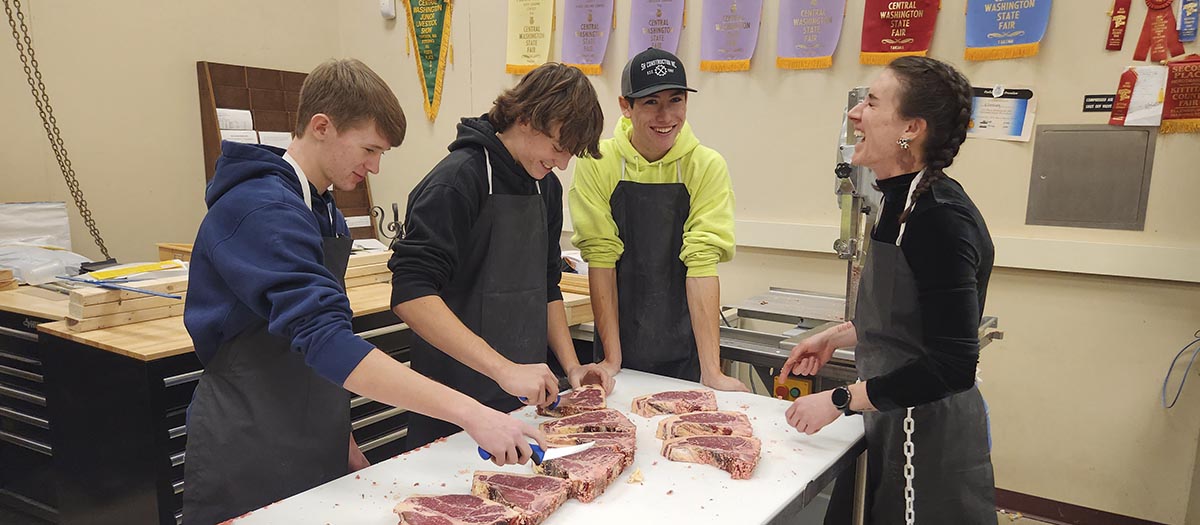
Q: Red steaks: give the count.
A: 9